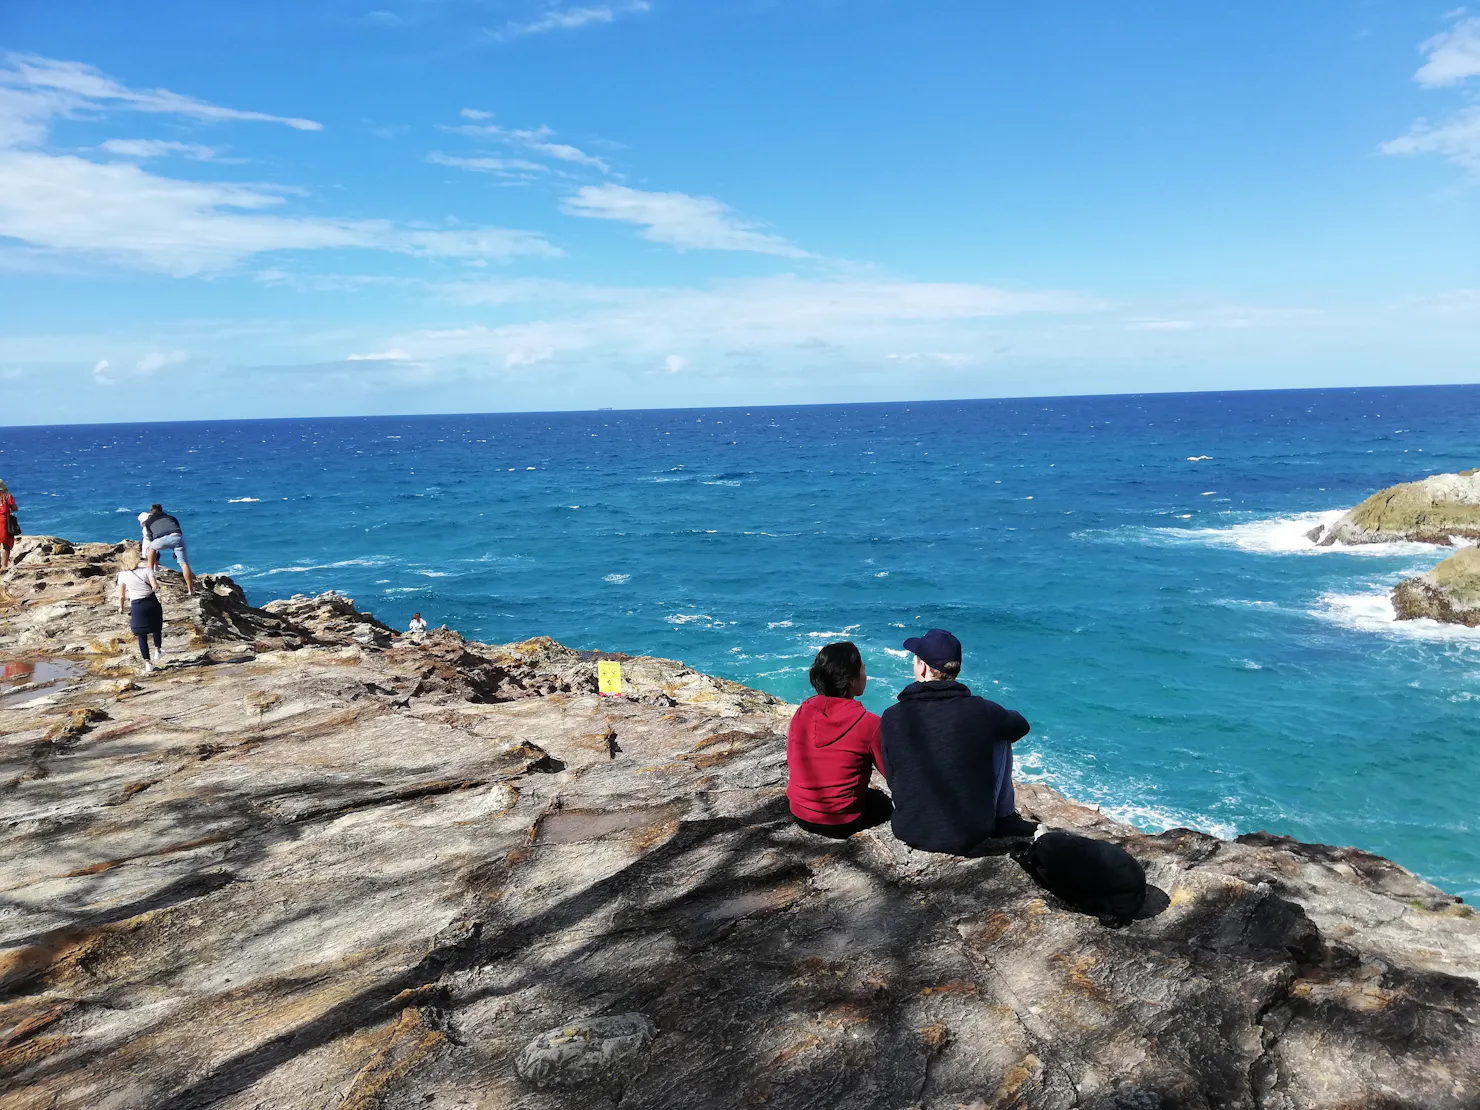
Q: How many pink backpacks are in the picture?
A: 0